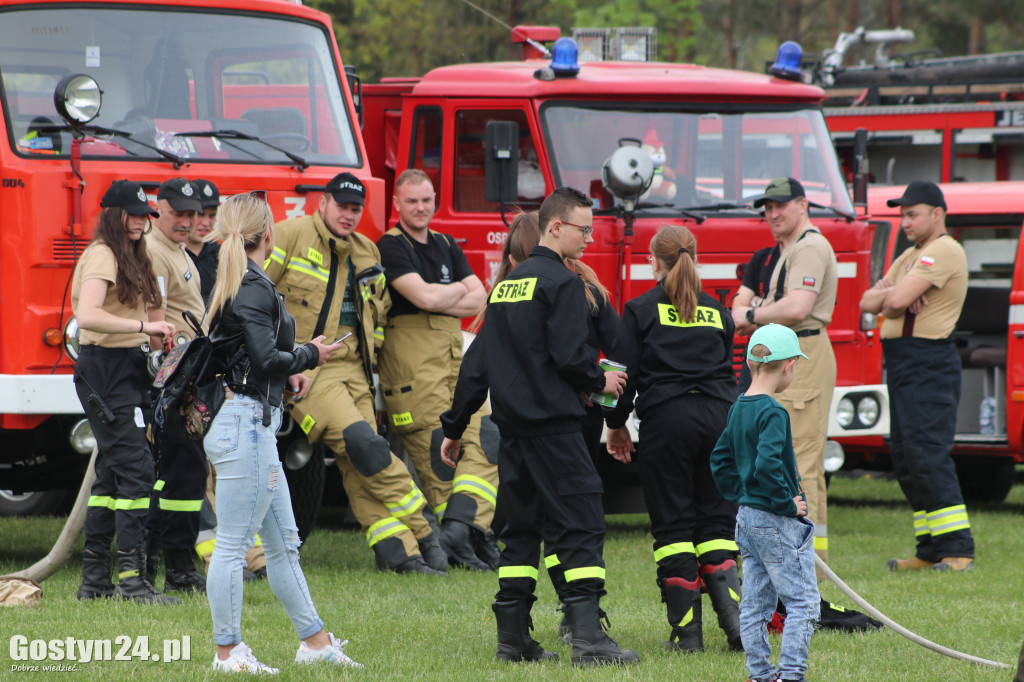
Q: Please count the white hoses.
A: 2